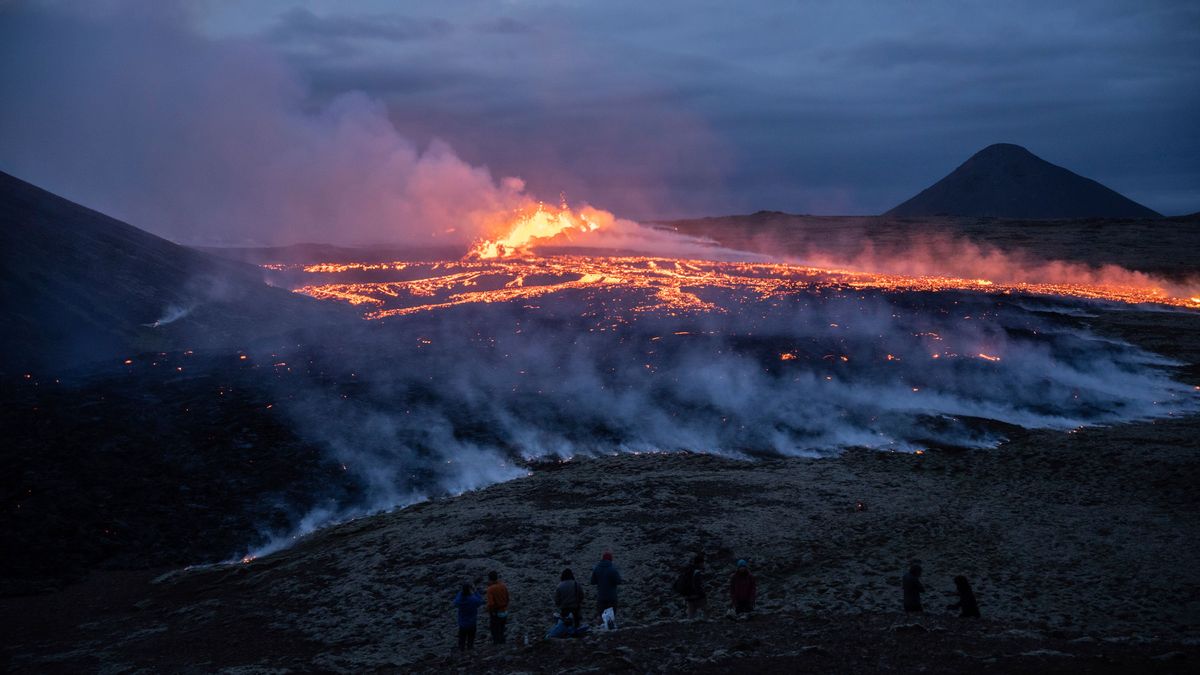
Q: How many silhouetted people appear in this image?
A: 8